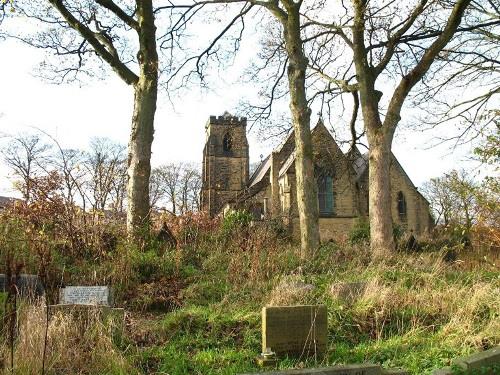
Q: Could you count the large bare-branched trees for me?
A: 3